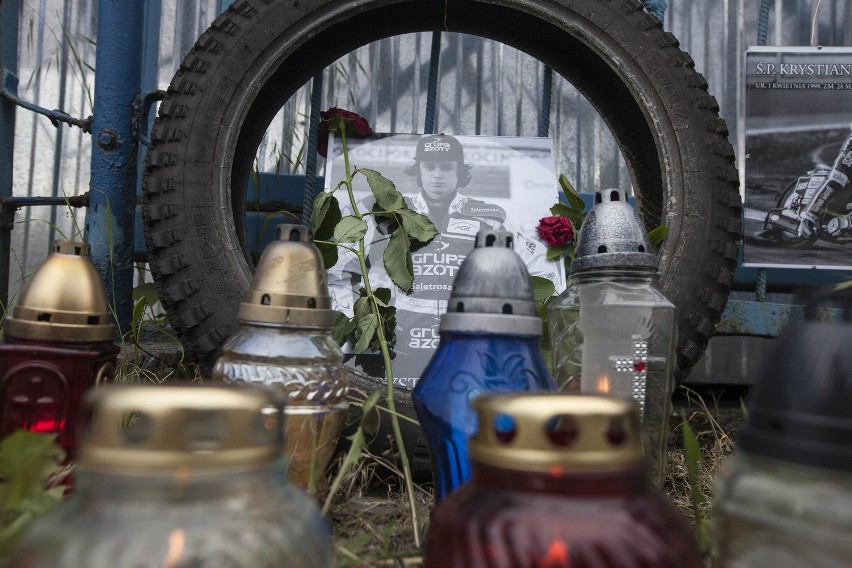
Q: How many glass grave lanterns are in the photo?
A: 7